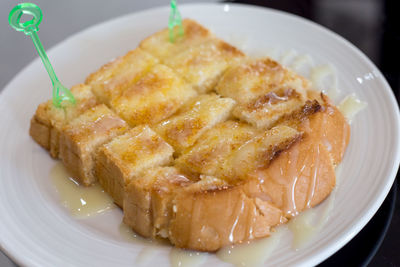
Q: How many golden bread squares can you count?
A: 12